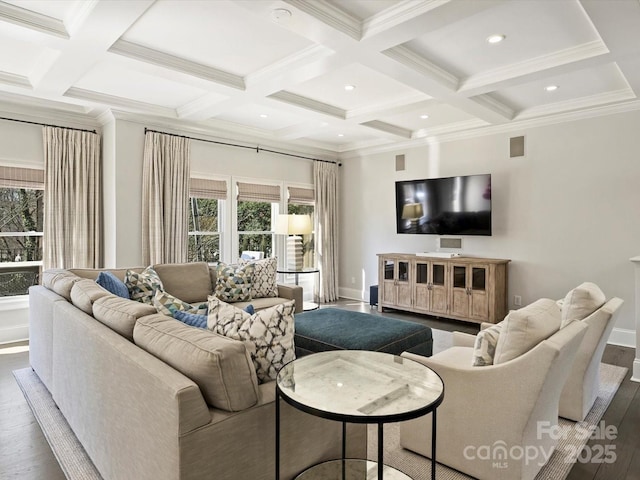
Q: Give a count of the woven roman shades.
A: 4